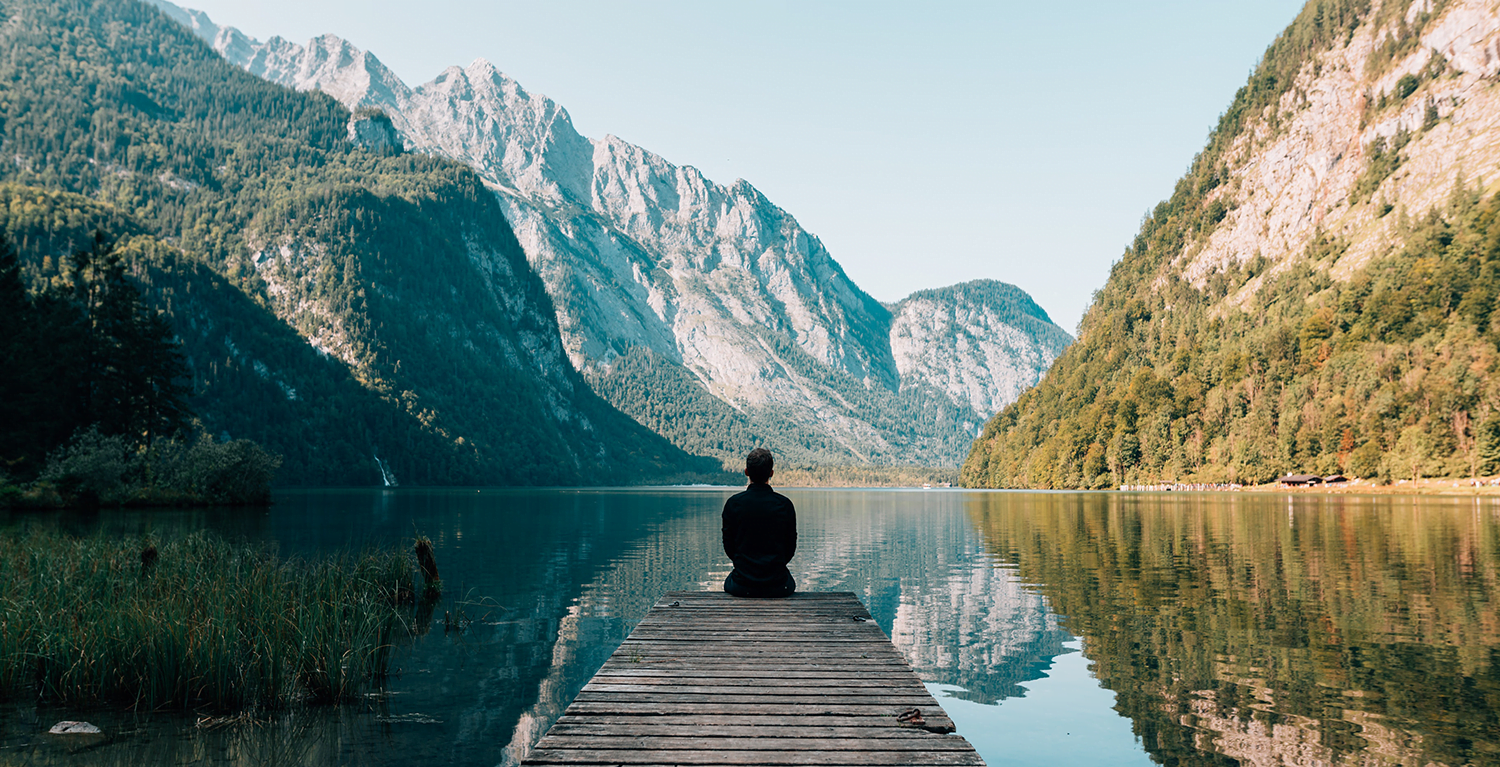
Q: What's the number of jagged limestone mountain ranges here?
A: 1